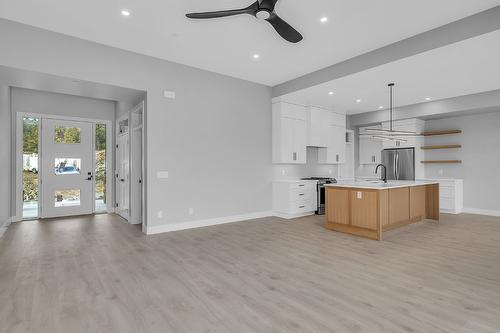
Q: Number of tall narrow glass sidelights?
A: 2